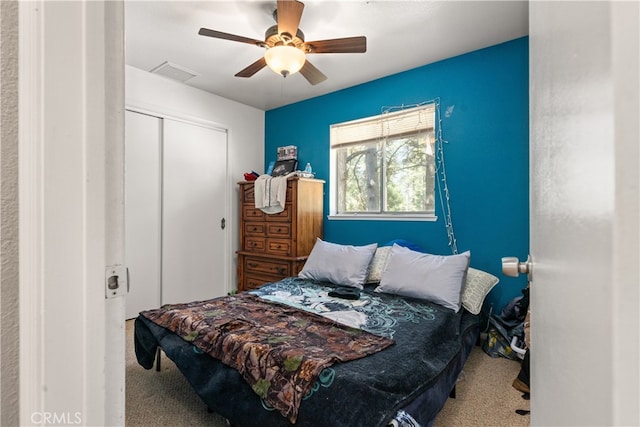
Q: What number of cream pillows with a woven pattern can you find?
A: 2